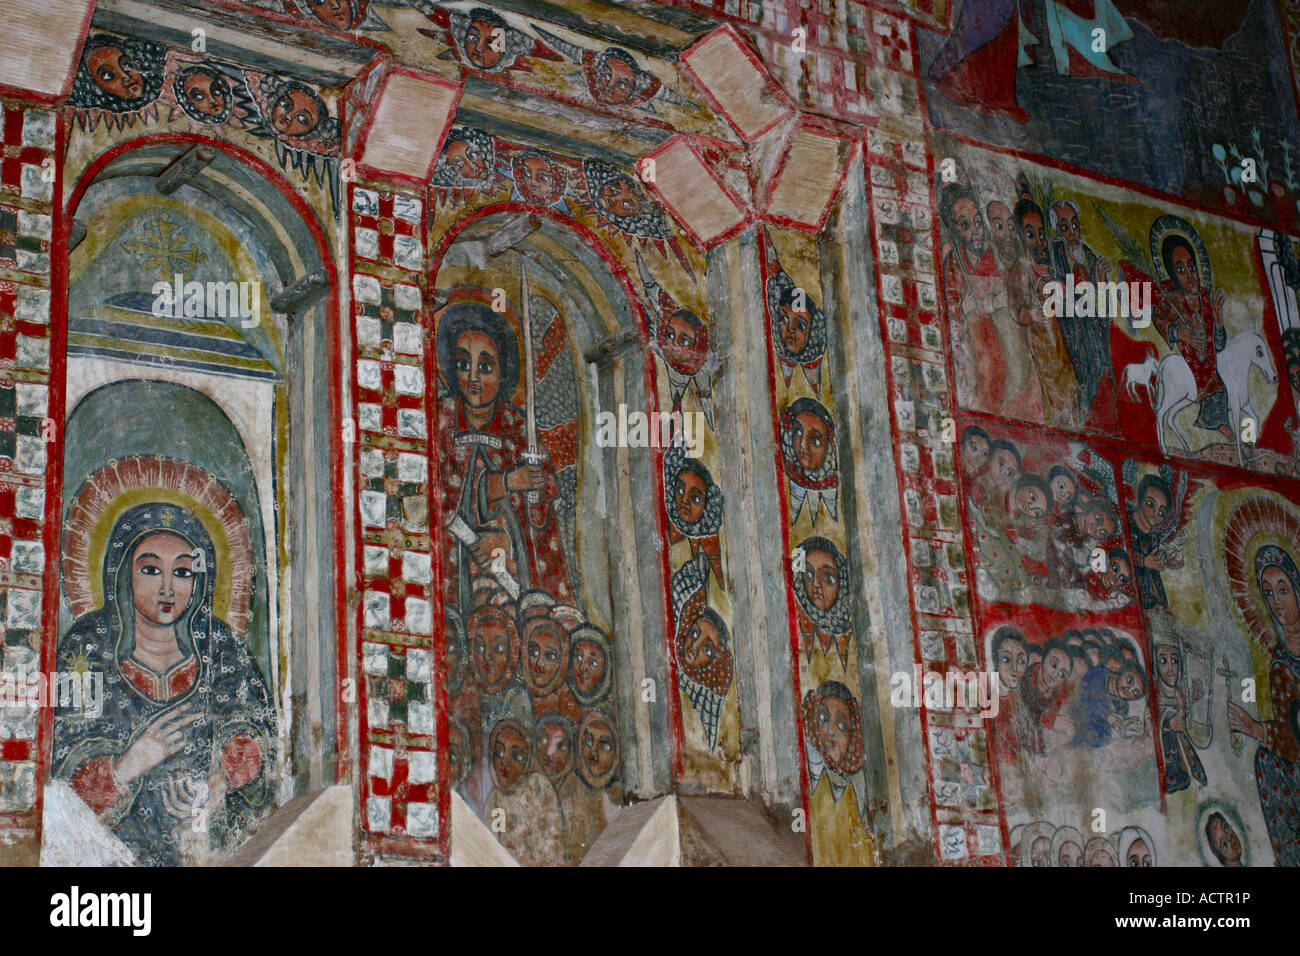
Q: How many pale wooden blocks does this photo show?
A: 5